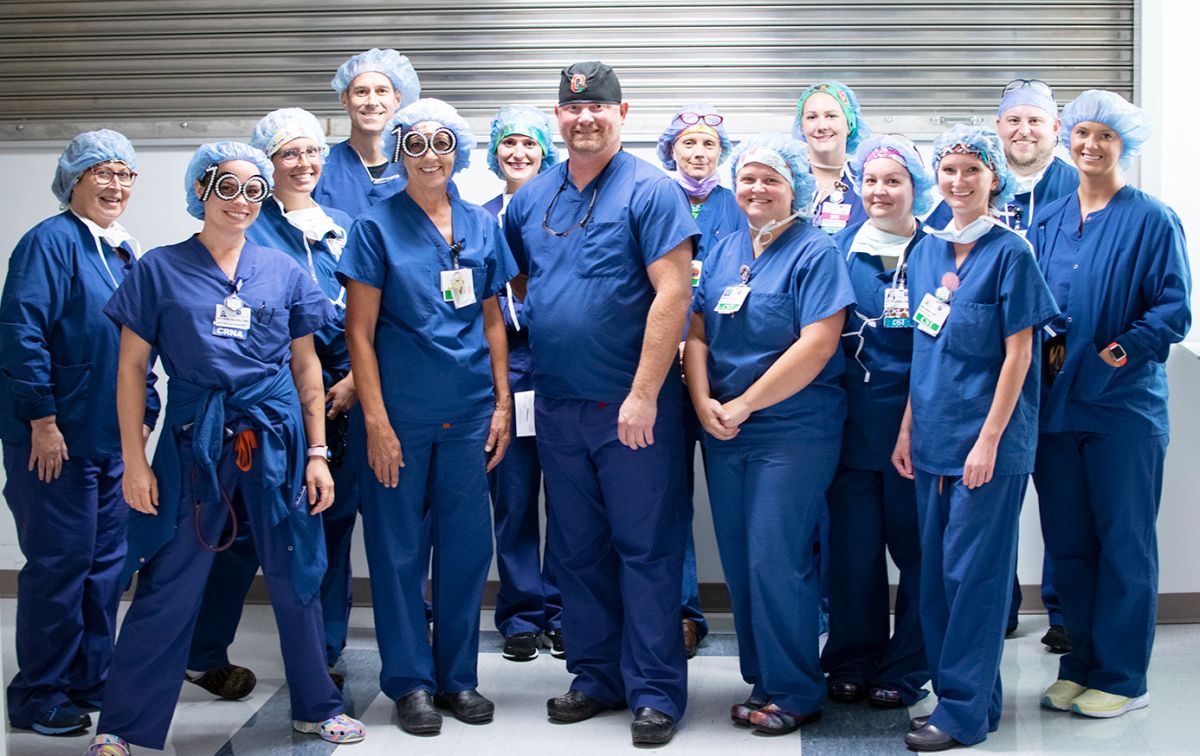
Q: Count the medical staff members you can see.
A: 14